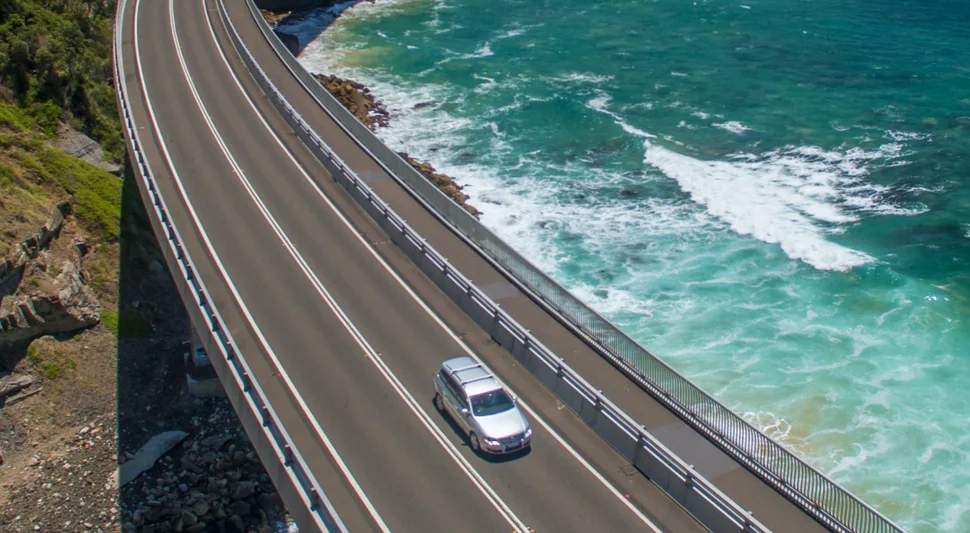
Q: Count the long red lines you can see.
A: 0